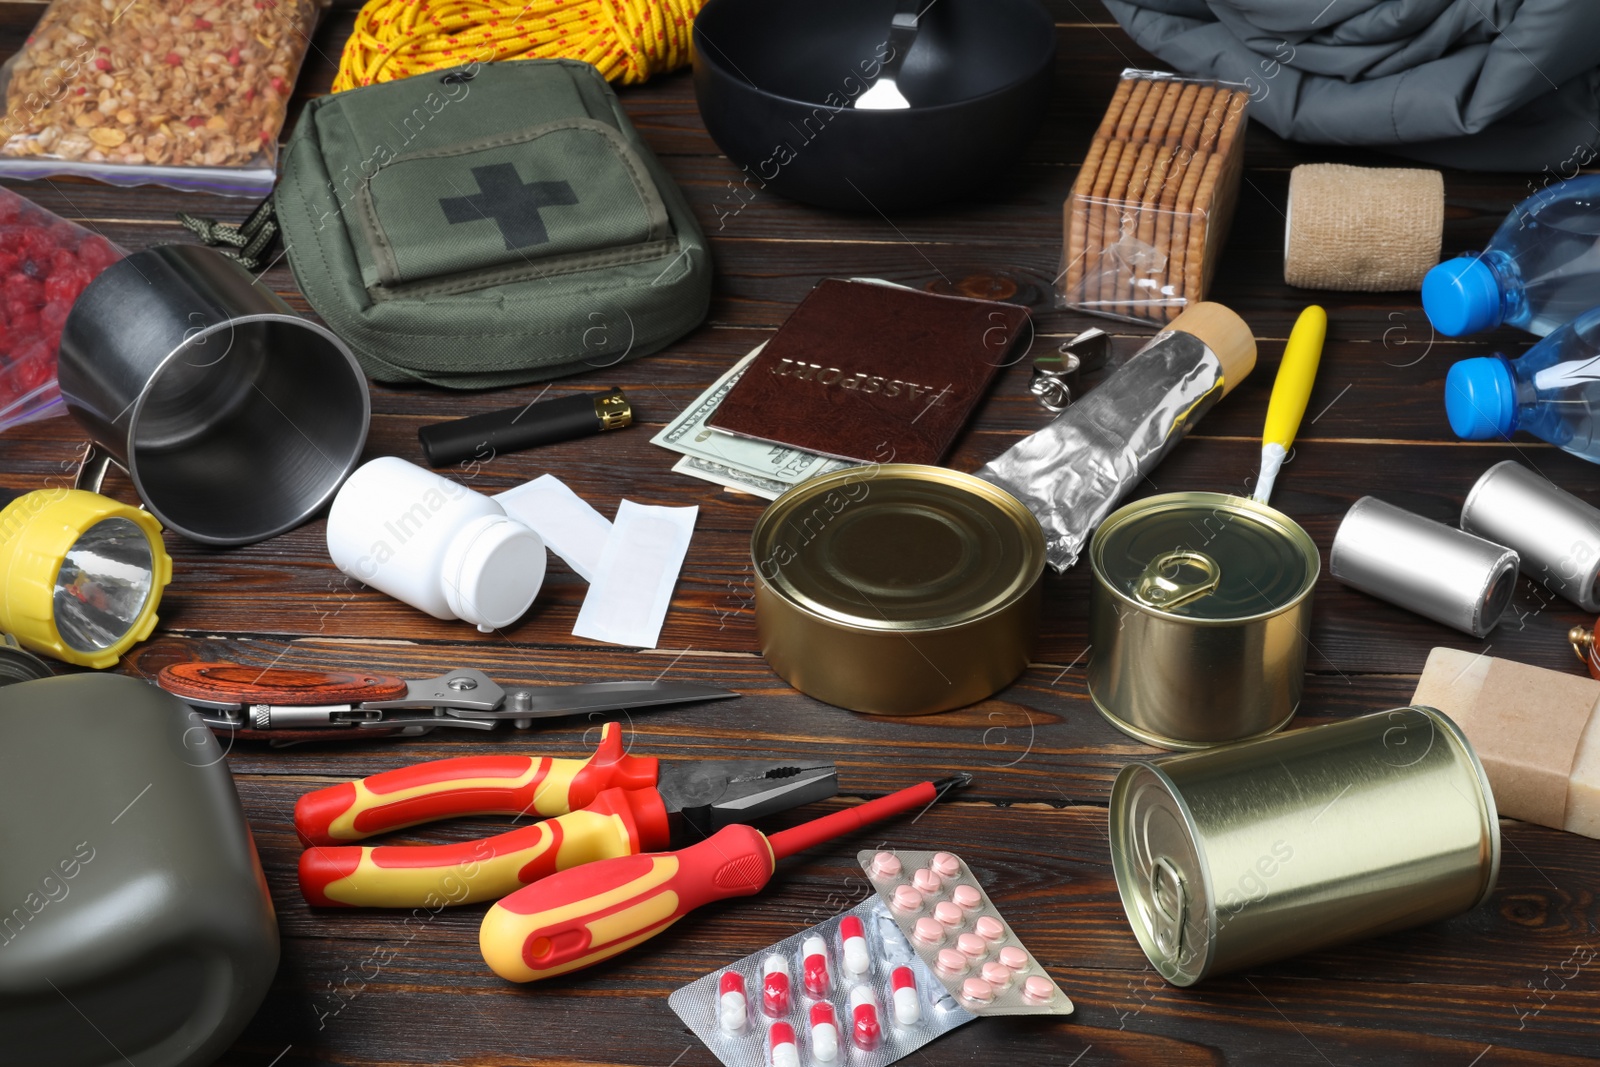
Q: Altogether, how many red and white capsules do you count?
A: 8